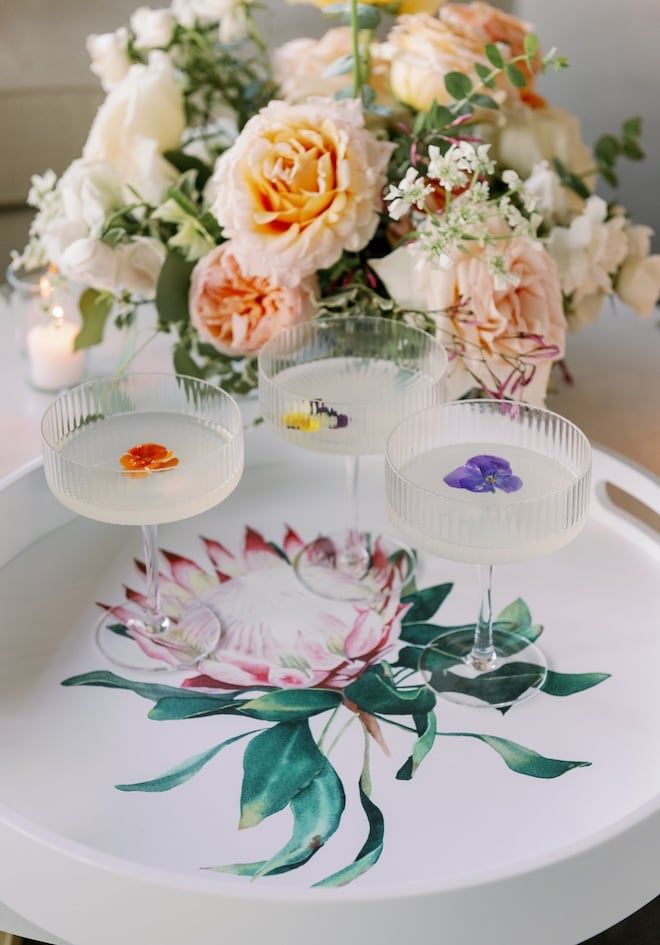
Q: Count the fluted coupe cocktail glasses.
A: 3